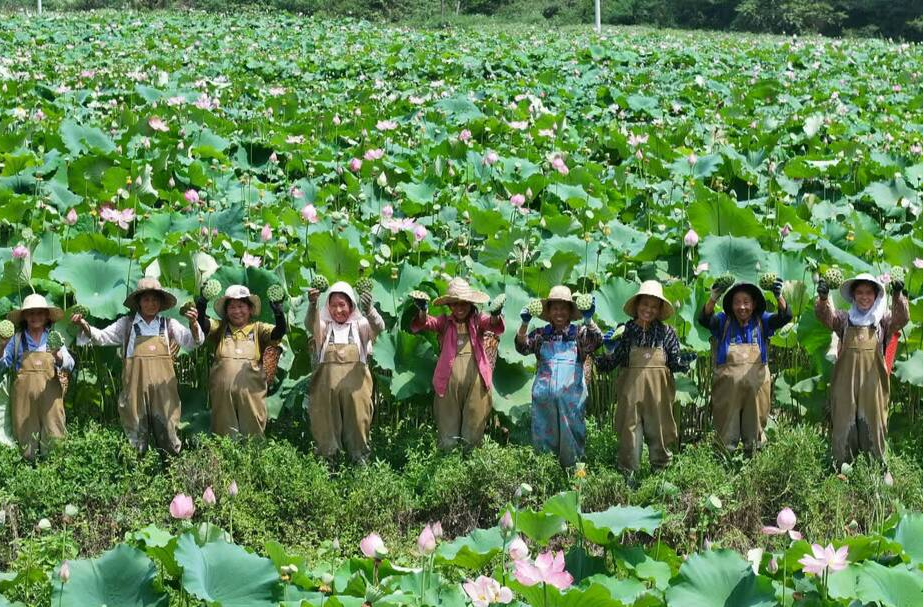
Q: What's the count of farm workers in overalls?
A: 9